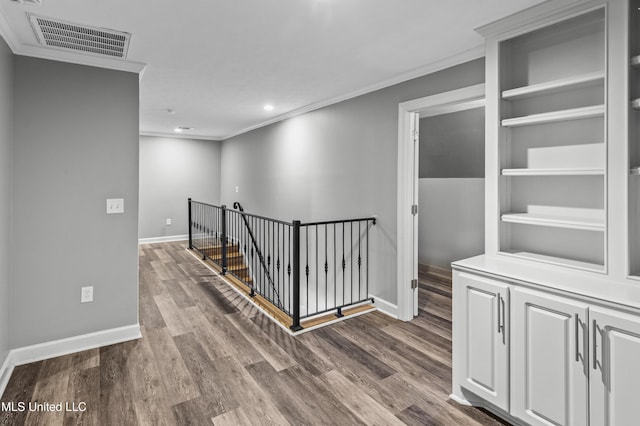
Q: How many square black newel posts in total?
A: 3